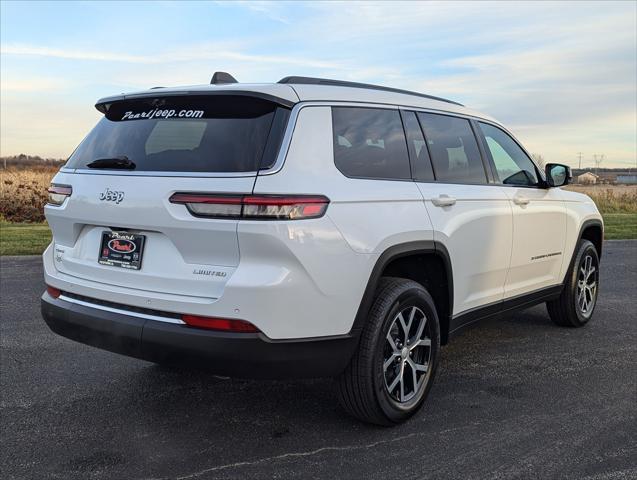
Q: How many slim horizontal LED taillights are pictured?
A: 2